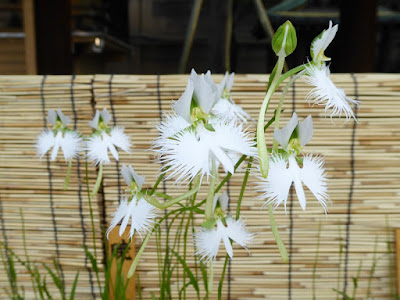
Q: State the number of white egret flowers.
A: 8